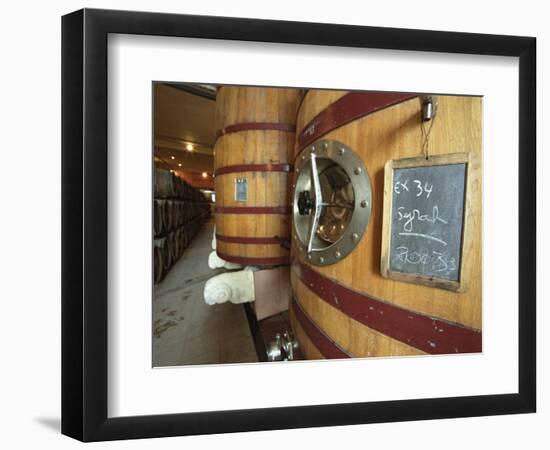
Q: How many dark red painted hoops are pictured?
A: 8